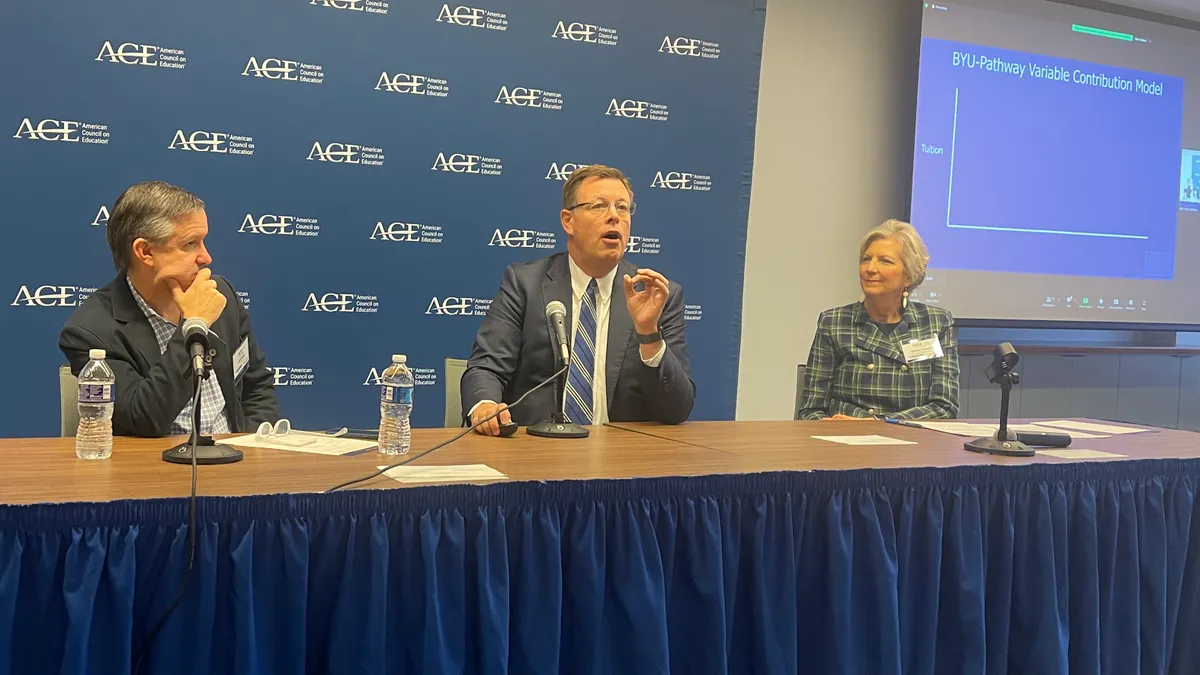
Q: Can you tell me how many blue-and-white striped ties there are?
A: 1